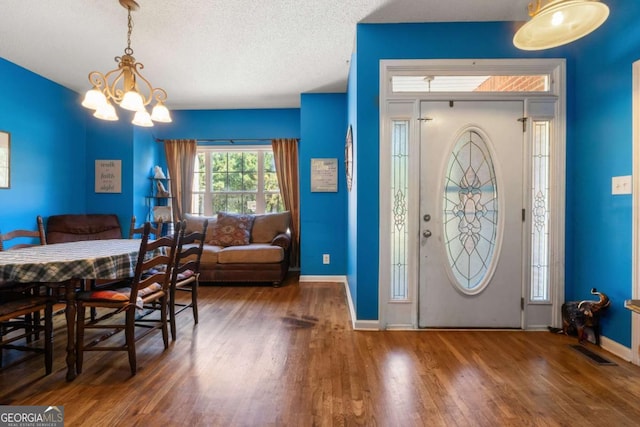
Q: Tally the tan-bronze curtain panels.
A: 2